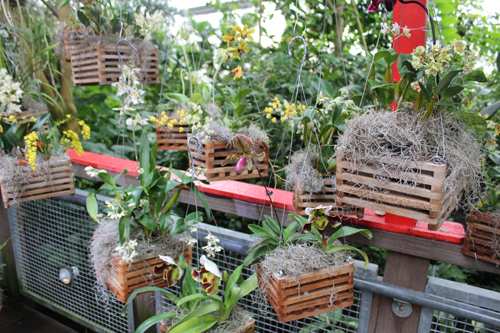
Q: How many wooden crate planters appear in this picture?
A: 12